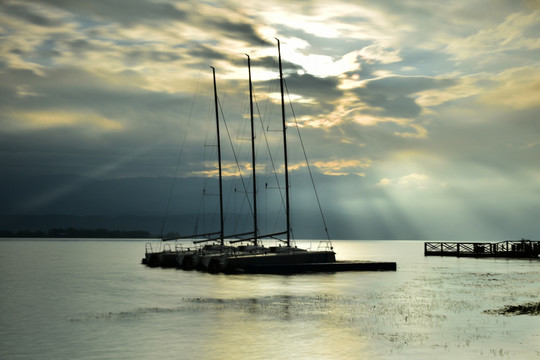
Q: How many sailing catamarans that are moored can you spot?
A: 3